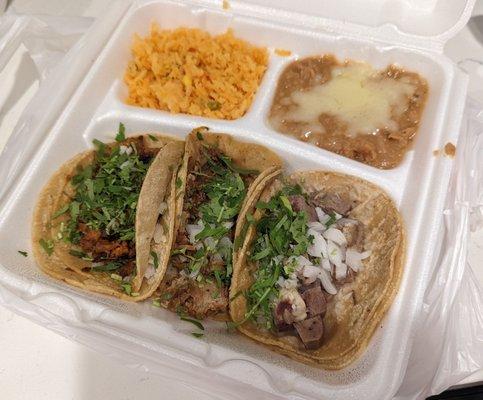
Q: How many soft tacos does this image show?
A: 3